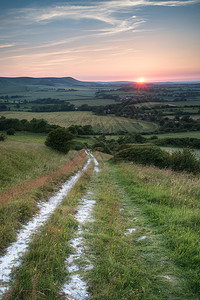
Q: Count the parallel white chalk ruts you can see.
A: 2